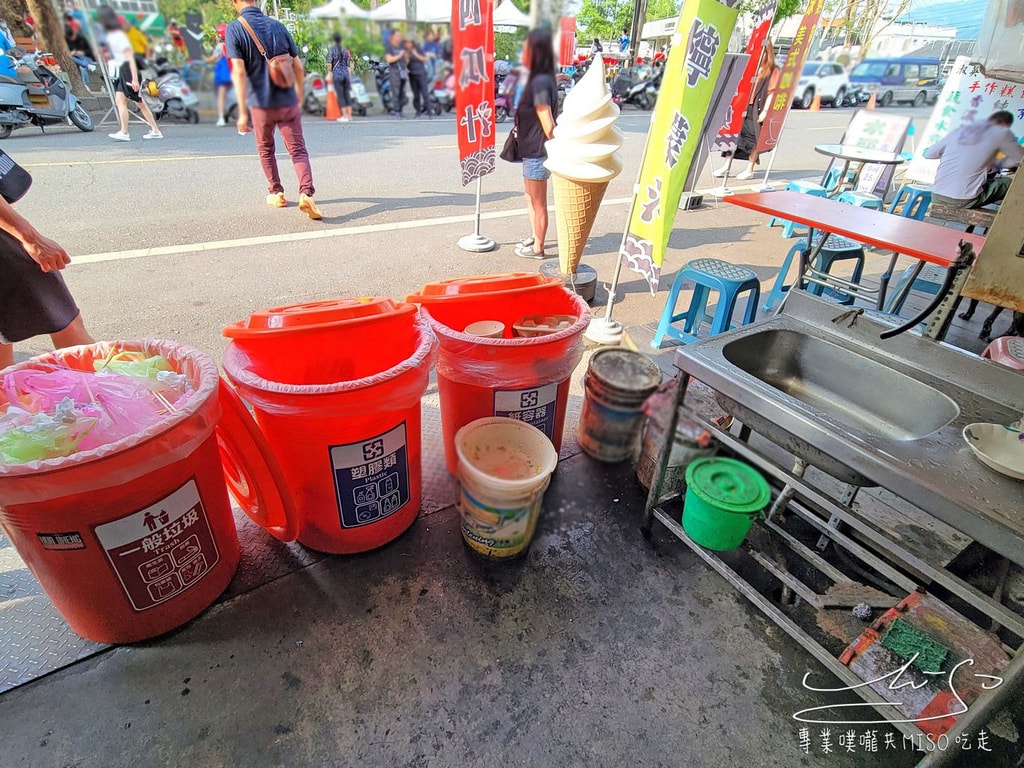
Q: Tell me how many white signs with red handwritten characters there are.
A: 1